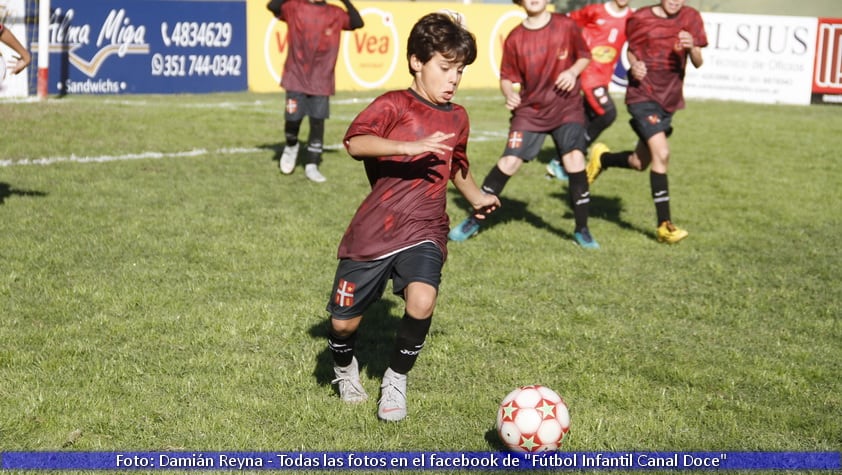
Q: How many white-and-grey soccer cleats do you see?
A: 4